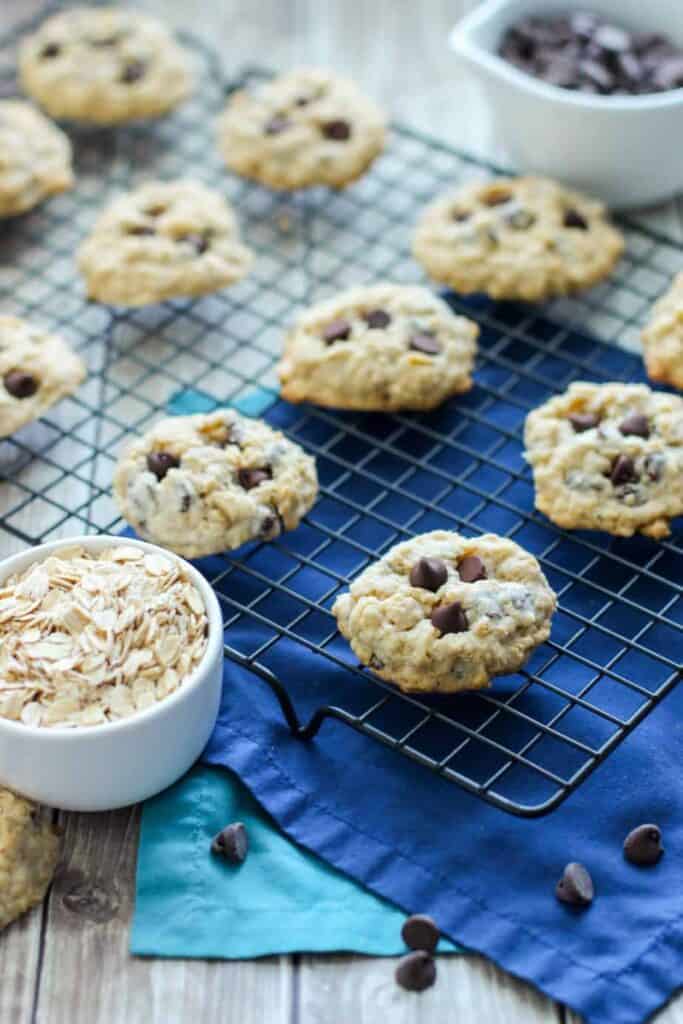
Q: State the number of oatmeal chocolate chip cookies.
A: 12